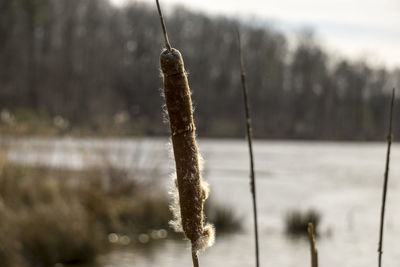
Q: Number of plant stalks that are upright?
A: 4